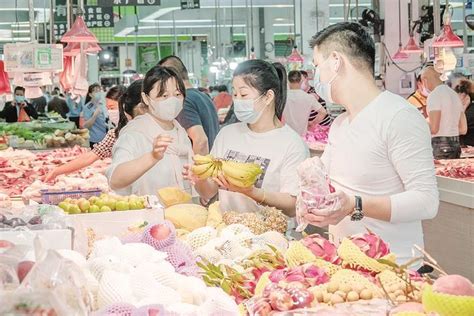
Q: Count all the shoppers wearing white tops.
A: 5